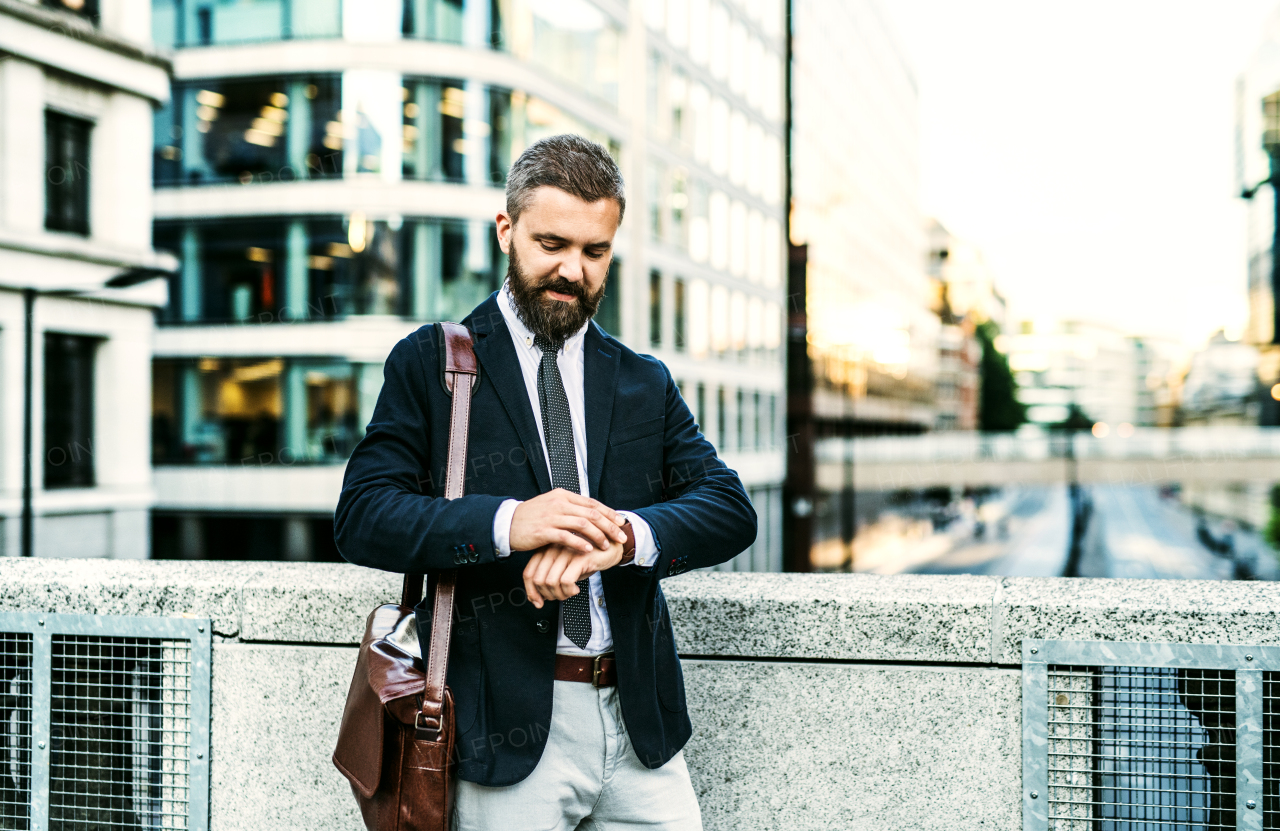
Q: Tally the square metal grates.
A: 2